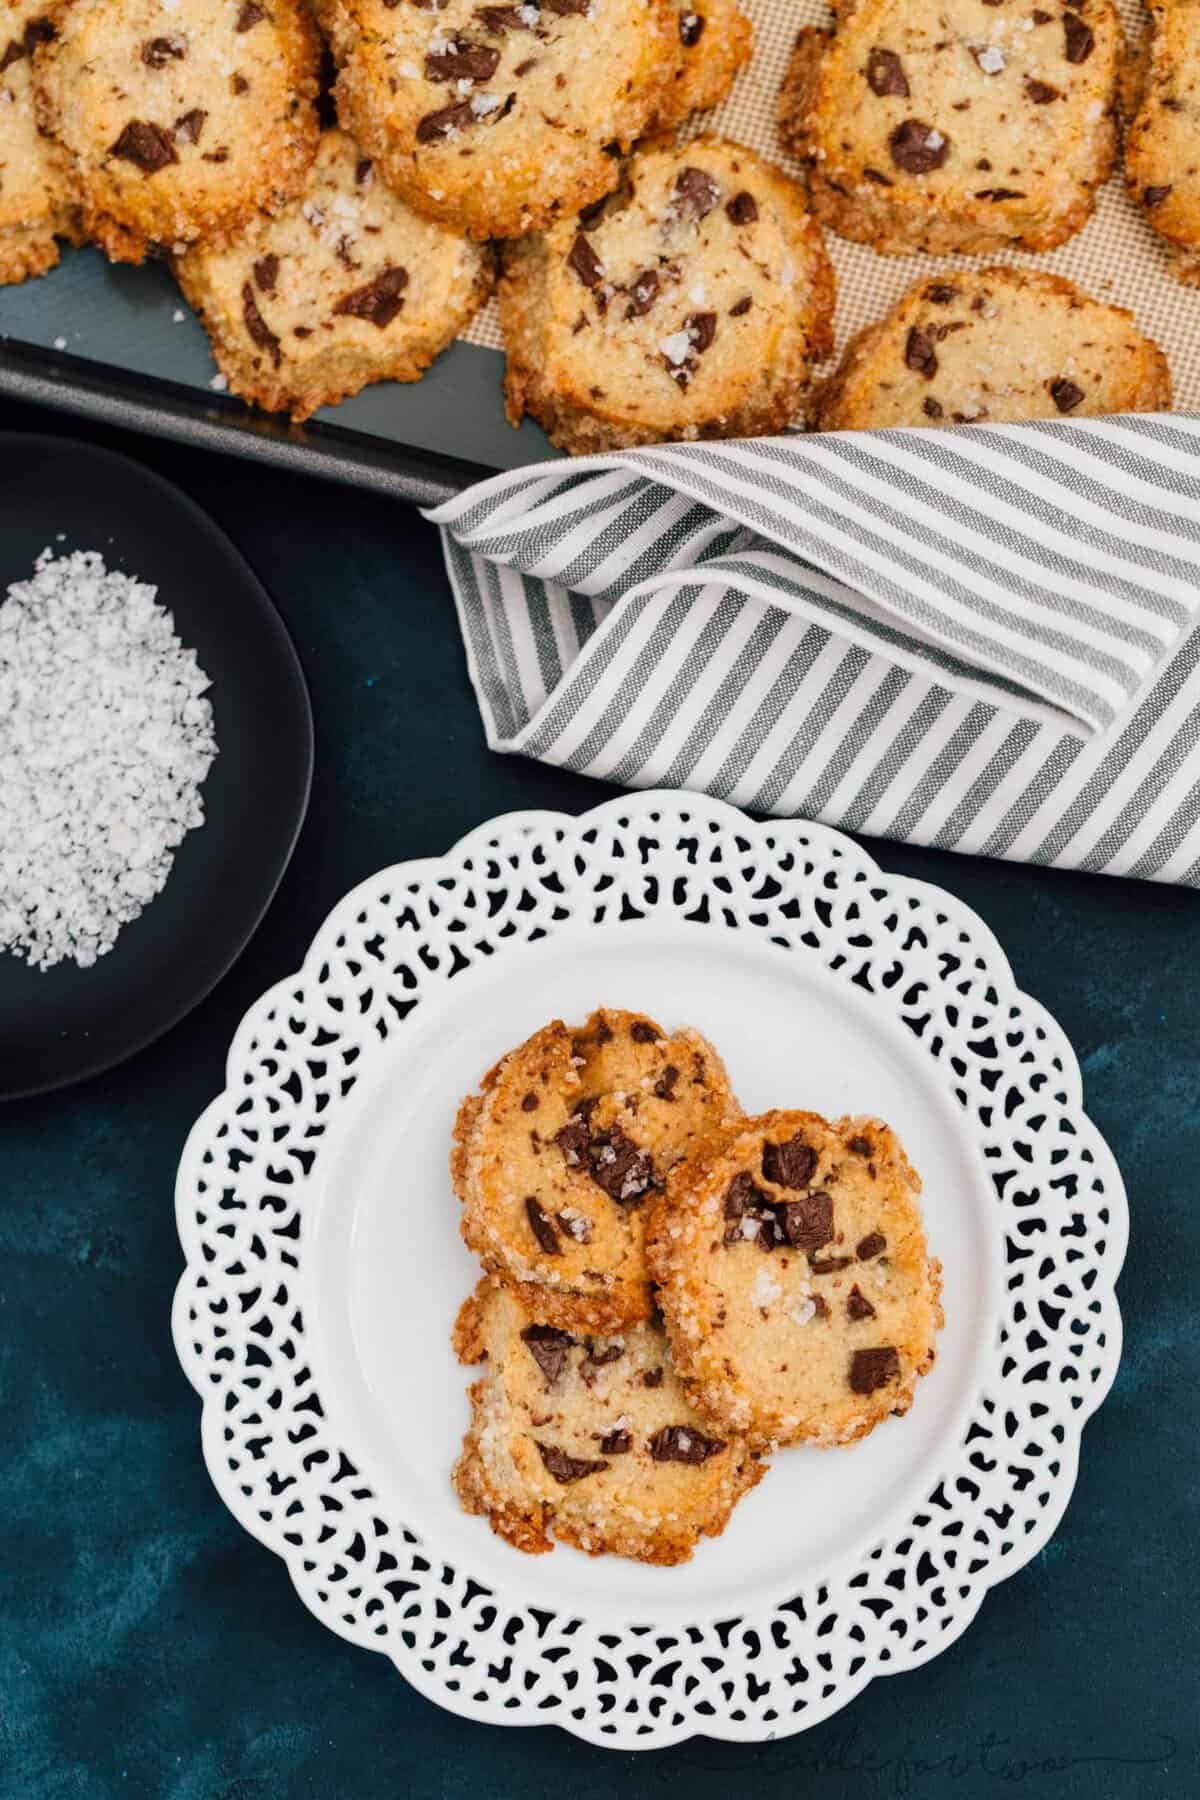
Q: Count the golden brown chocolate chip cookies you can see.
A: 12